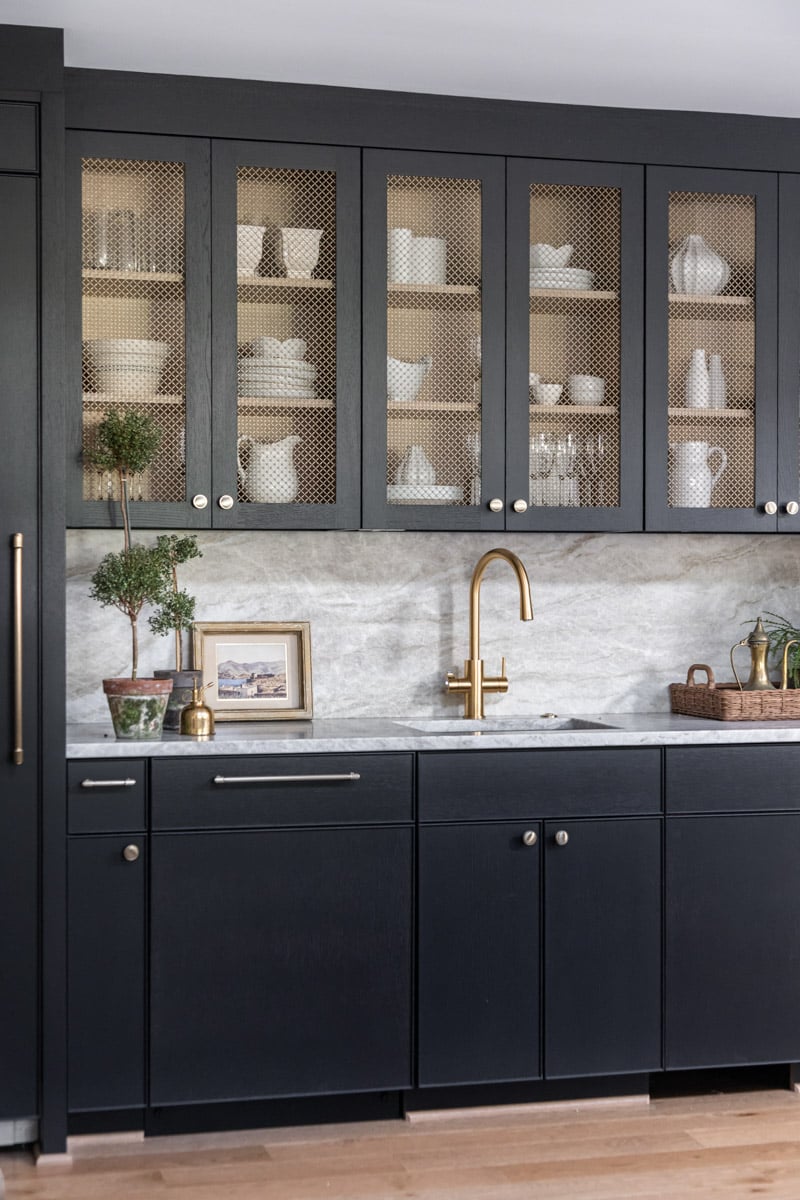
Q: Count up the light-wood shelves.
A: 10